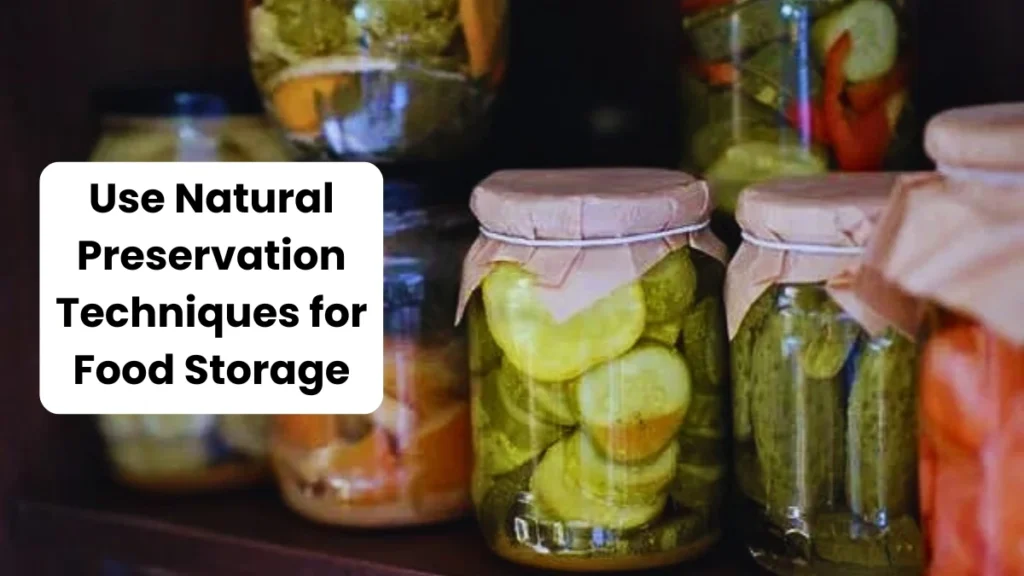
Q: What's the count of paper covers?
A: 3